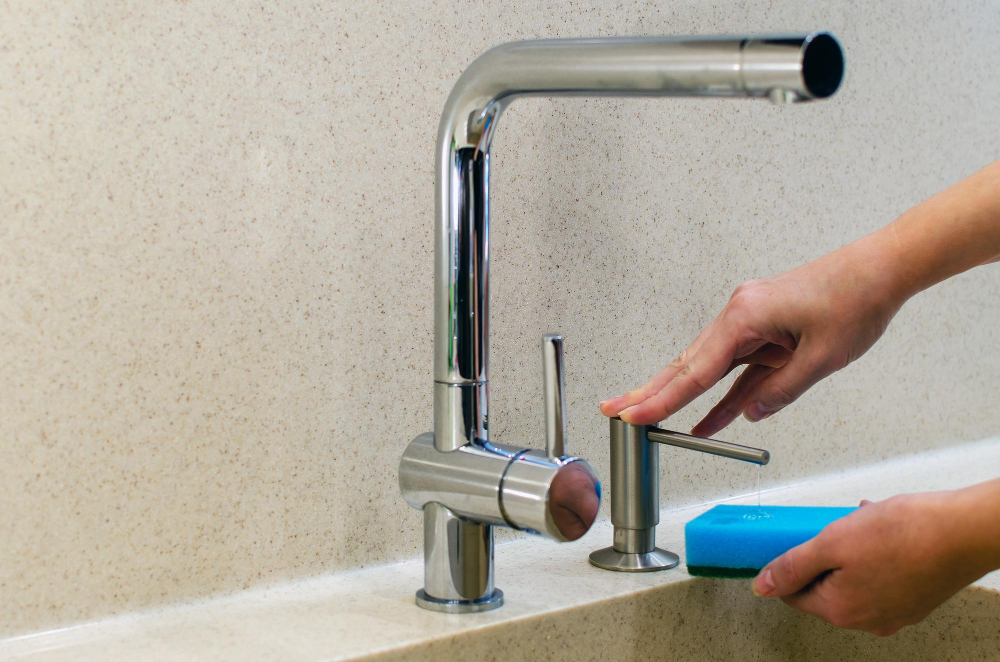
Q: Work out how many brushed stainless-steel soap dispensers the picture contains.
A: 1